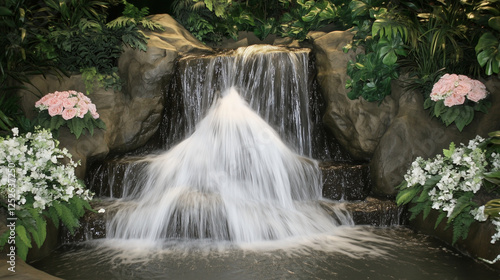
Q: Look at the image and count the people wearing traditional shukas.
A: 0